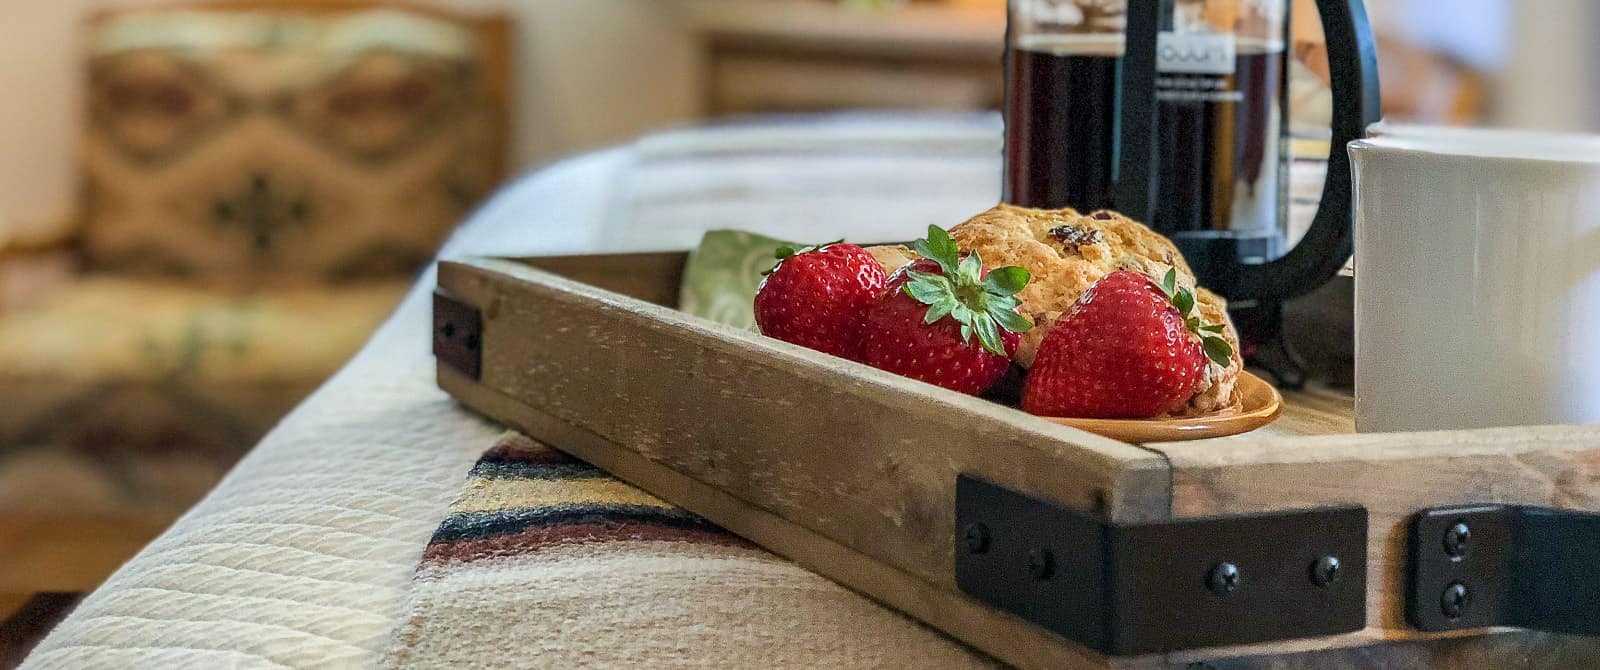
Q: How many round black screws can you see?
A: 8